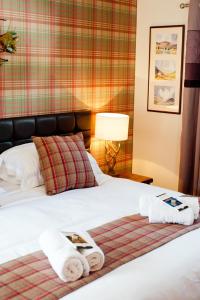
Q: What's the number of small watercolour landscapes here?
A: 3